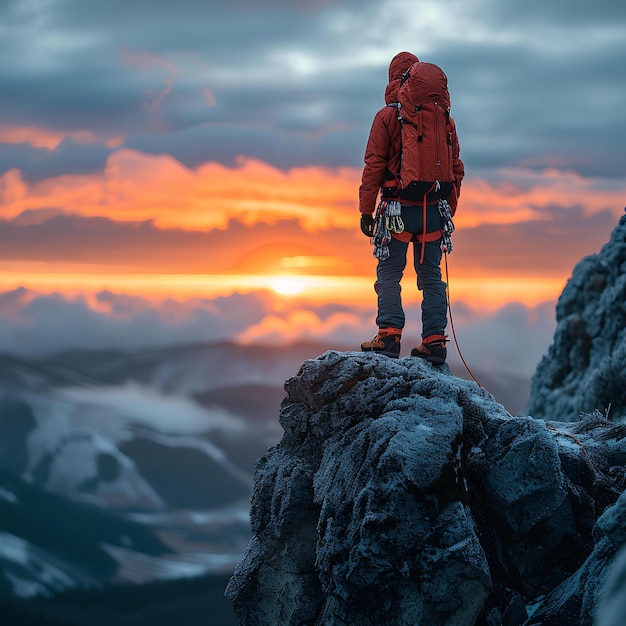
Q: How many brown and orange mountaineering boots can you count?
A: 2